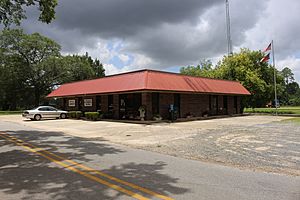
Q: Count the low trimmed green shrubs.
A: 2